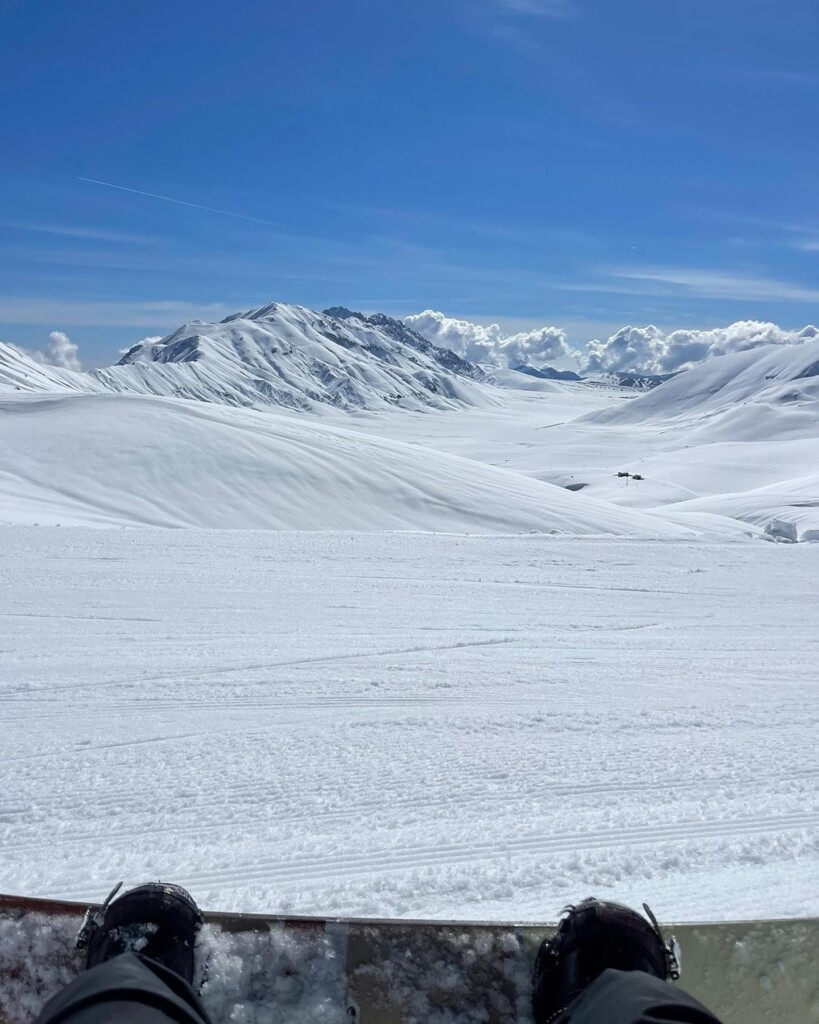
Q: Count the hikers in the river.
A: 0